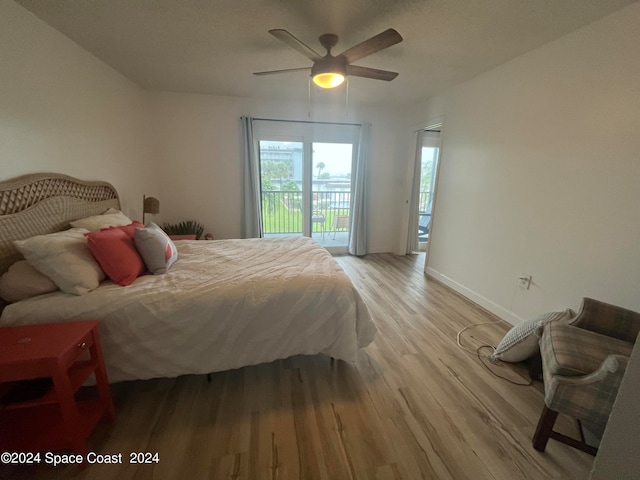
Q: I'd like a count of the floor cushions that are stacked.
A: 1